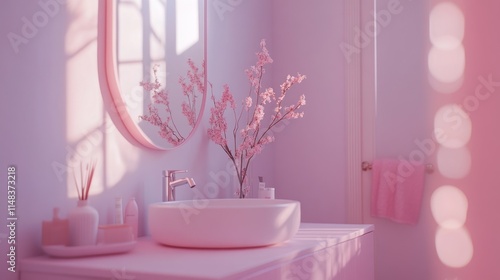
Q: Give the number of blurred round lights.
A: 6